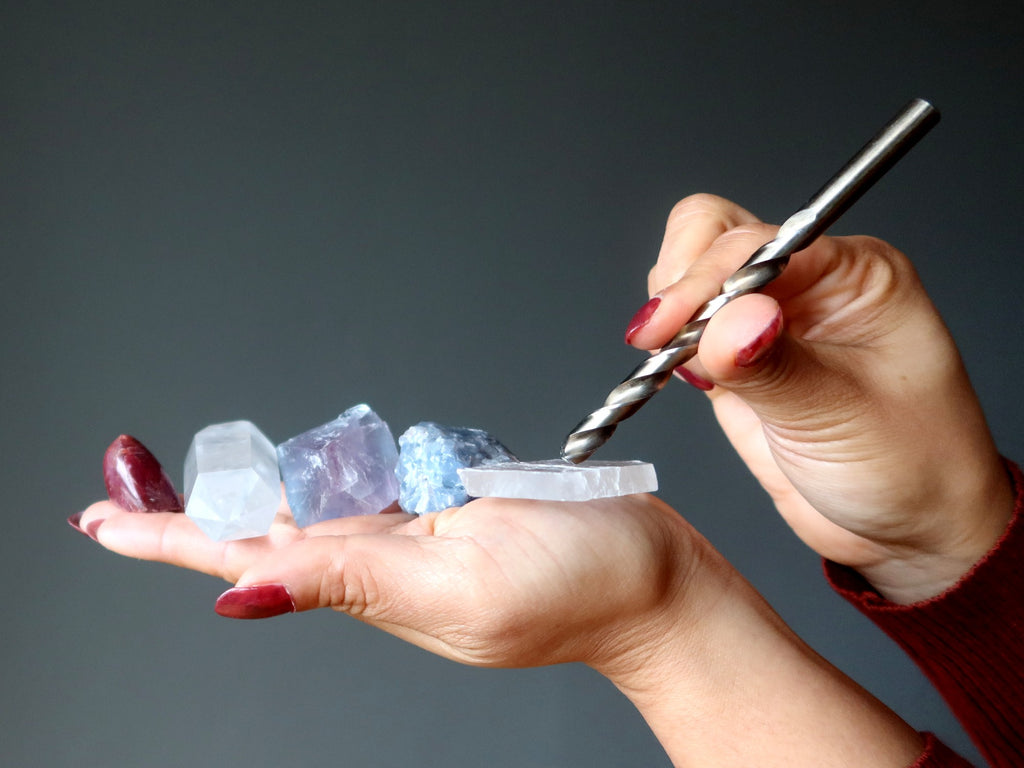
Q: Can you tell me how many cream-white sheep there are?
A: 0